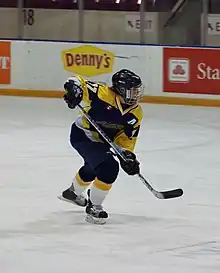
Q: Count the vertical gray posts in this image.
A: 4